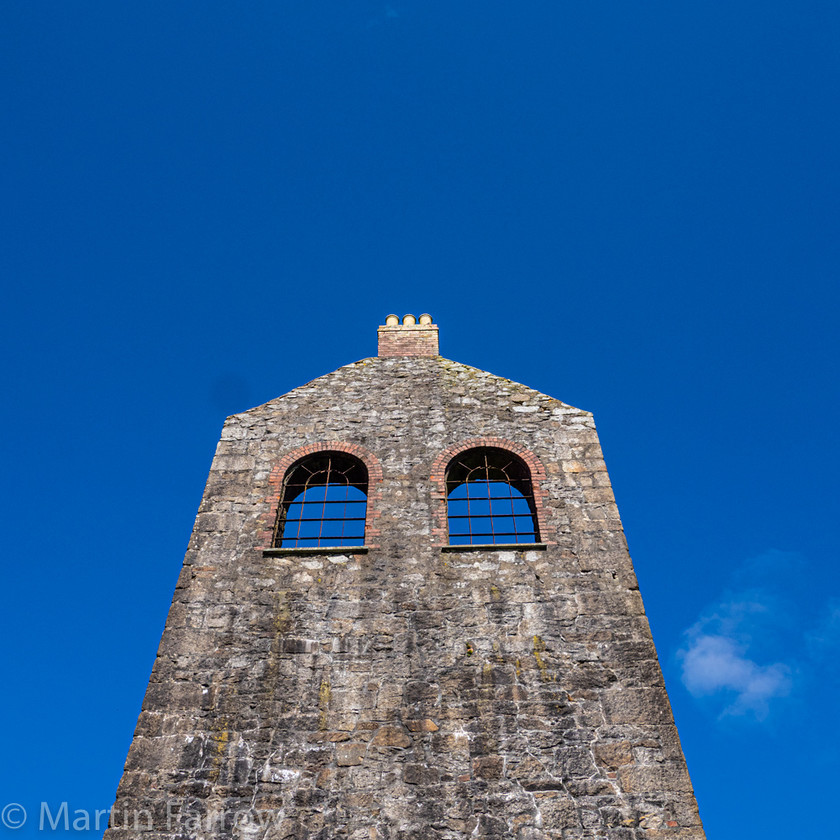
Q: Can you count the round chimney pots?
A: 3